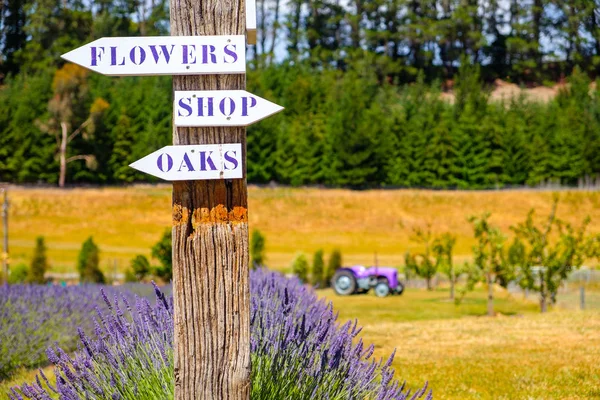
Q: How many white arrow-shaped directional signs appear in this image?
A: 3